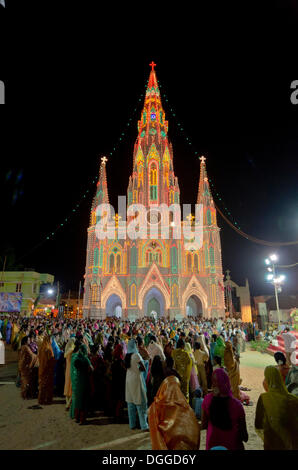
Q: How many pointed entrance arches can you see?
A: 3